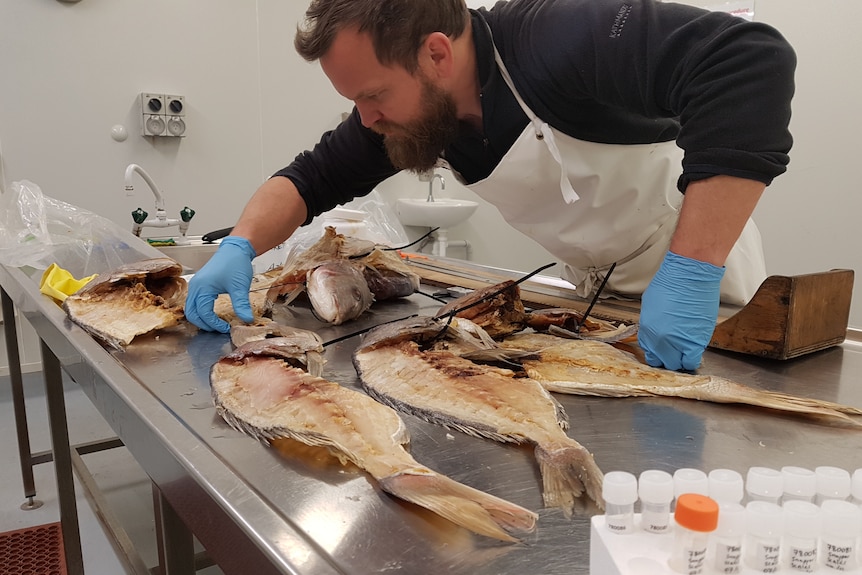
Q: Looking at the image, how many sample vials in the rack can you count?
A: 13